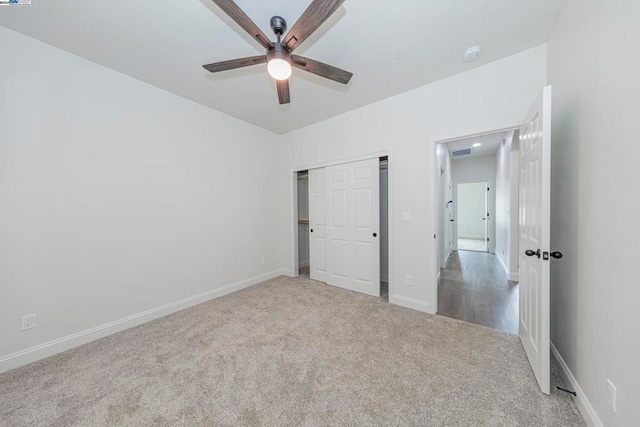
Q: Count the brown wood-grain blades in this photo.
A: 5